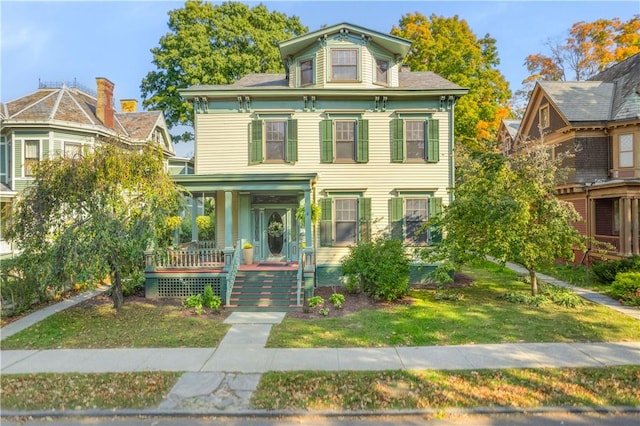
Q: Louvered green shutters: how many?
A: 10